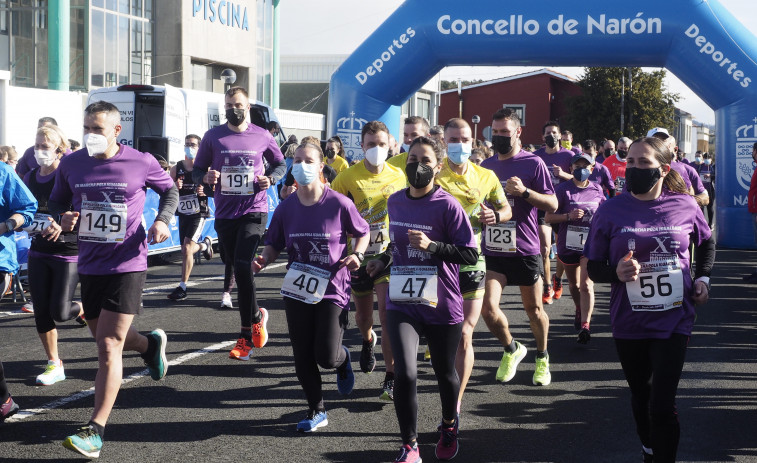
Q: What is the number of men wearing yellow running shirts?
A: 3